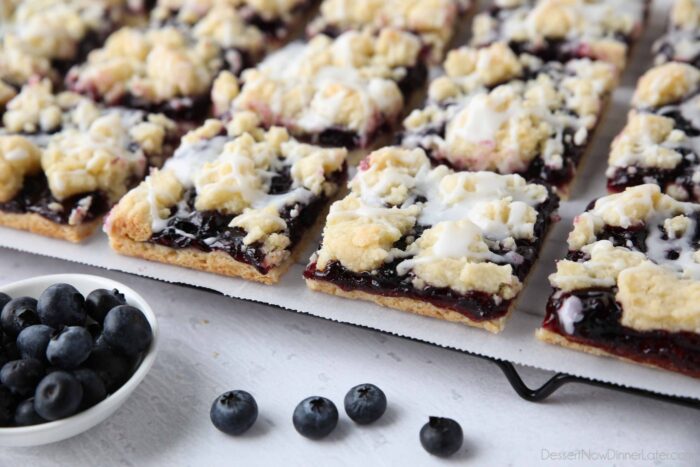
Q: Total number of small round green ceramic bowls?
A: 0